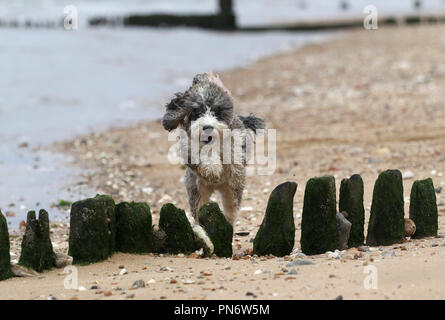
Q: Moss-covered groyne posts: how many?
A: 11